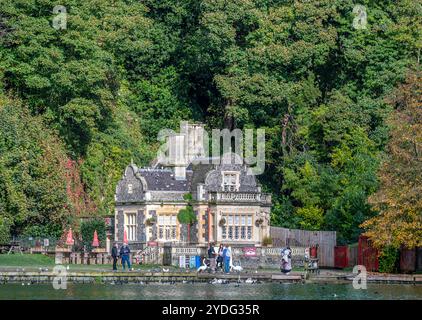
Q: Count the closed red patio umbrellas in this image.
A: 3